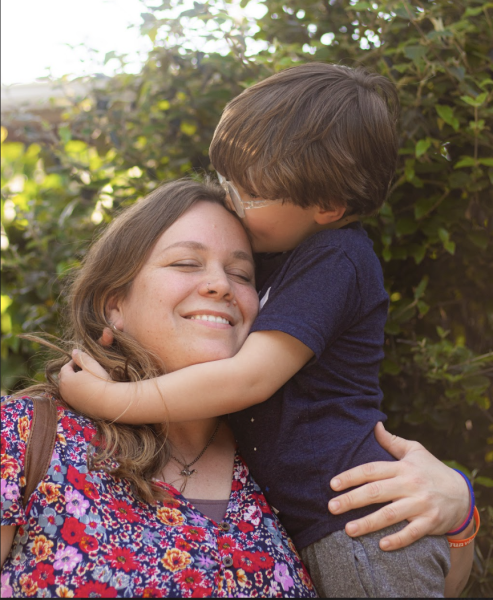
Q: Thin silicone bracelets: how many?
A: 2